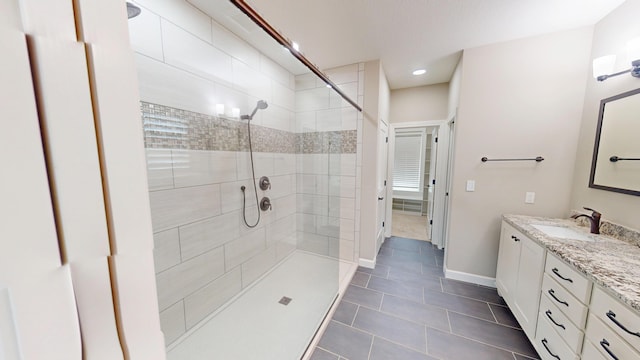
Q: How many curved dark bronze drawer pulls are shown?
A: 6